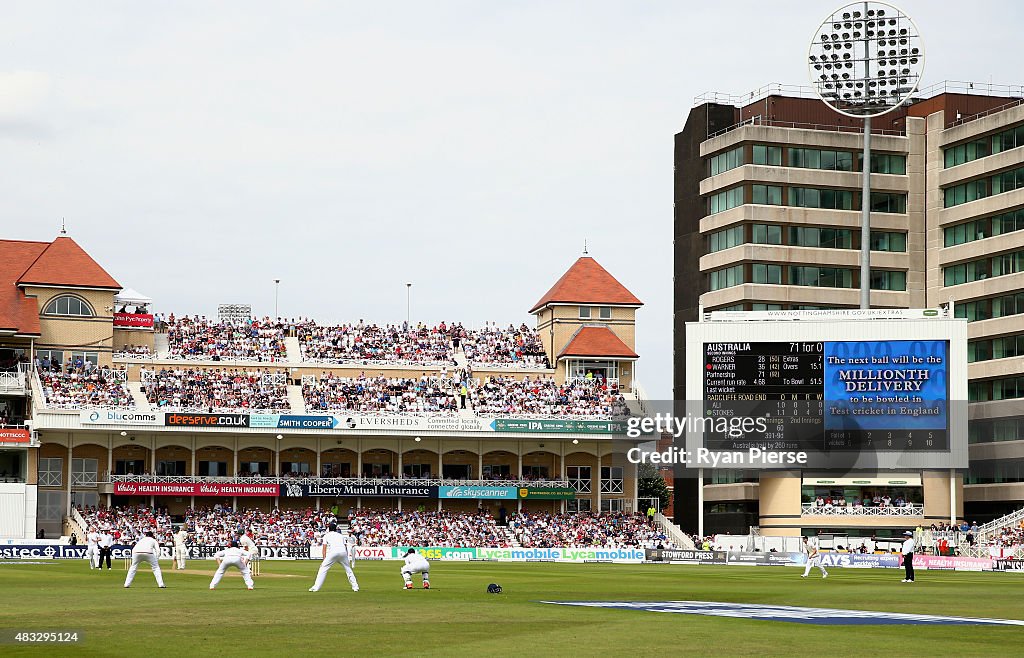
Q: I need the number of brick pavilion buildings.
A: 2